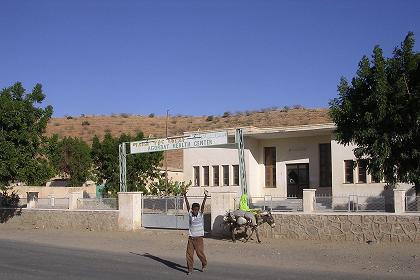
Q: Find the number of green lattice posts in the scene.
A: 2